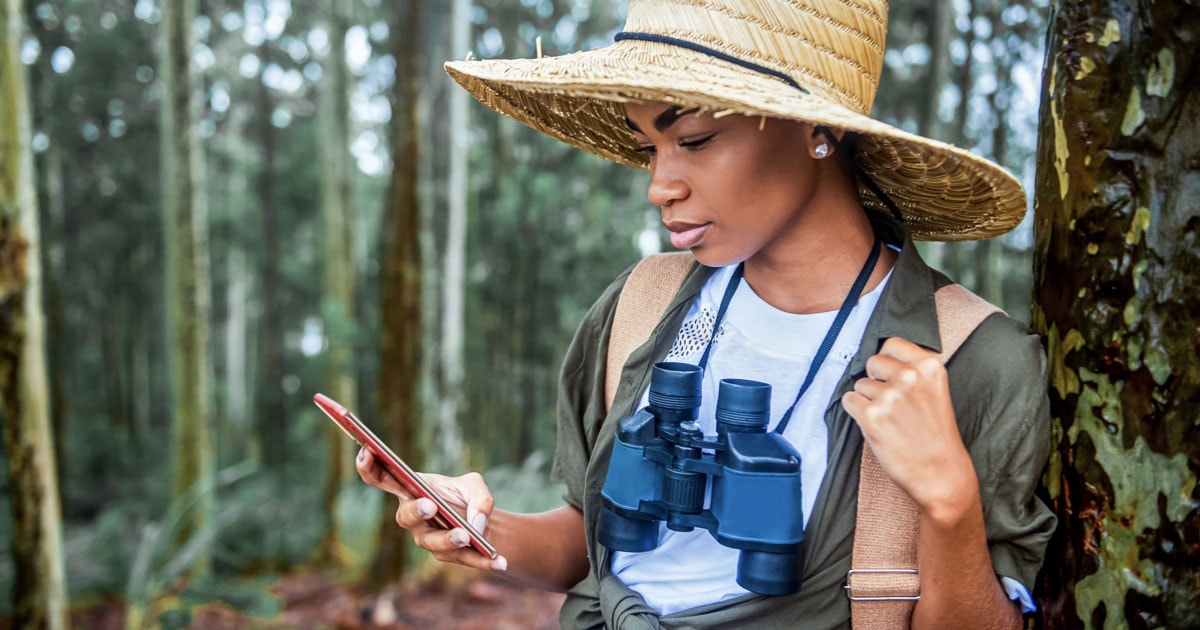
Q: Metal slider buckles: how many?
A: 1